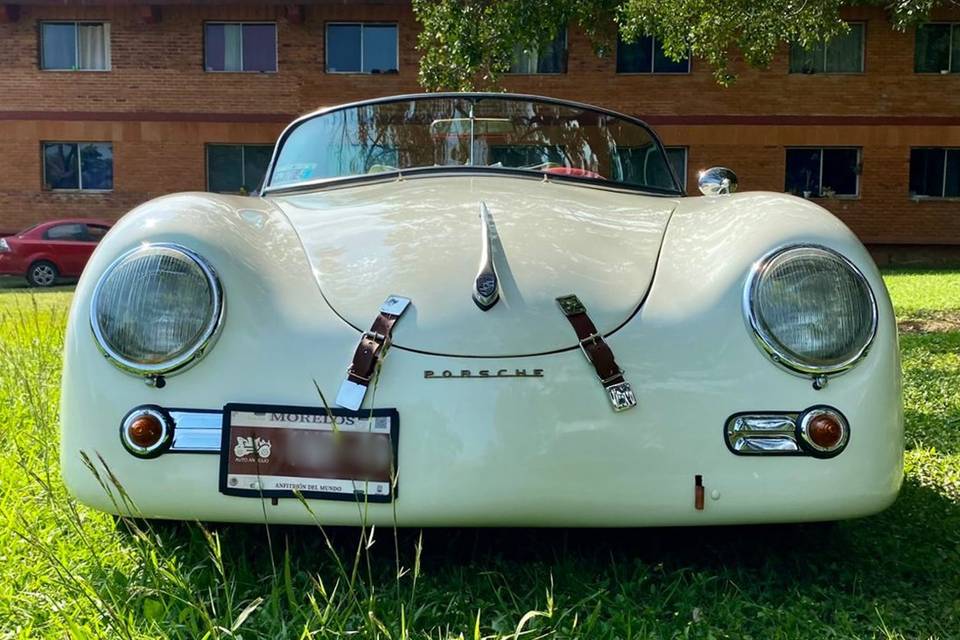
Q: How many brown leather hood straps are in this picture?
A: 2